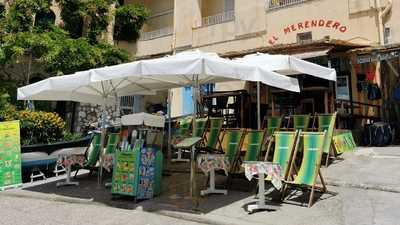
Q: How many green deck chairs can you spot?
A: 12